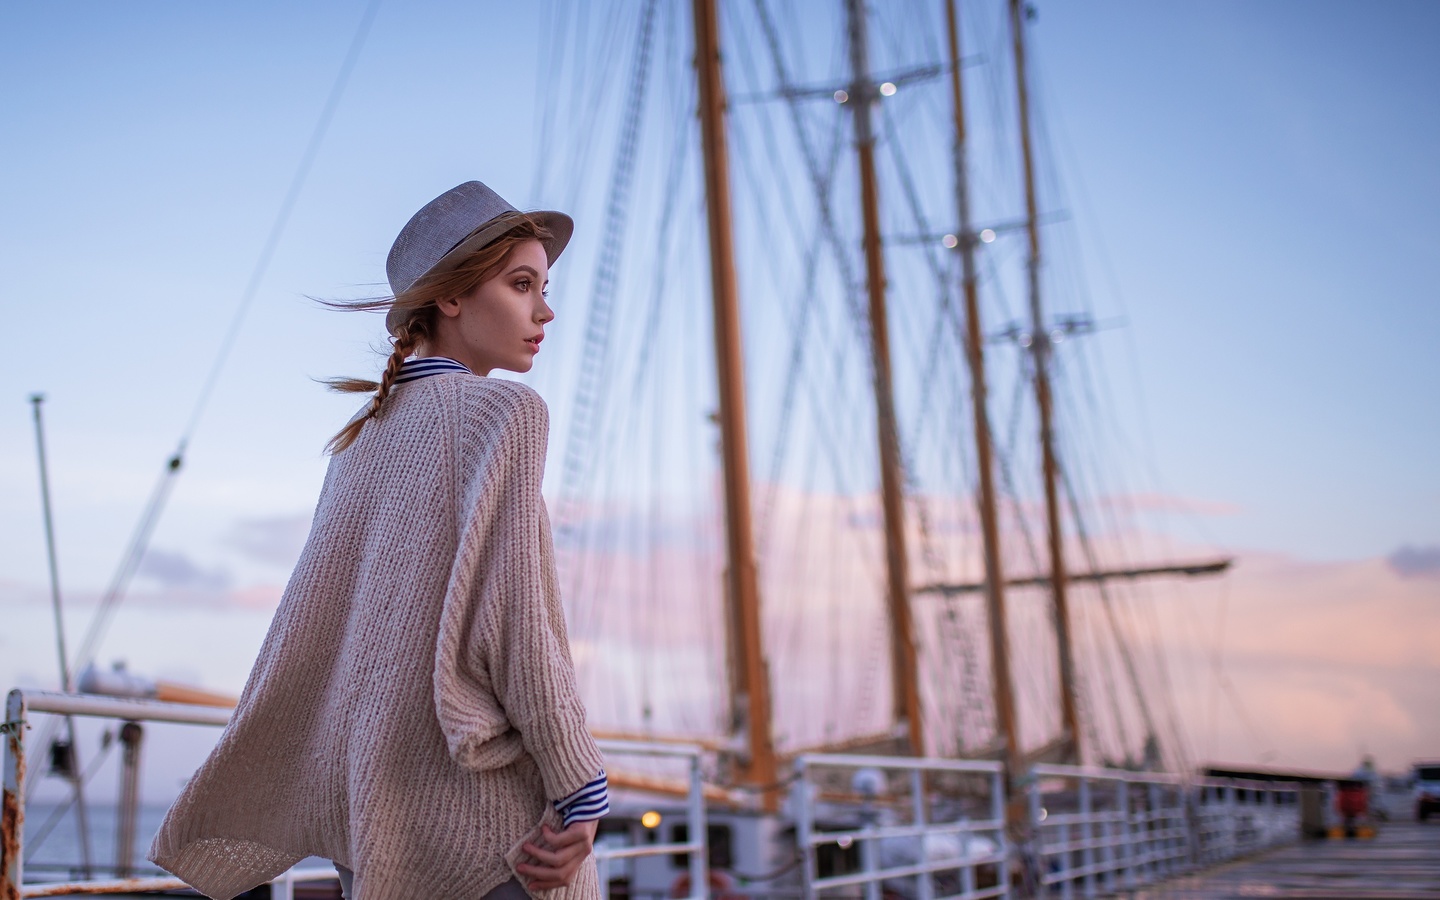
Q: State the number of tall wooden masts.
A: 4